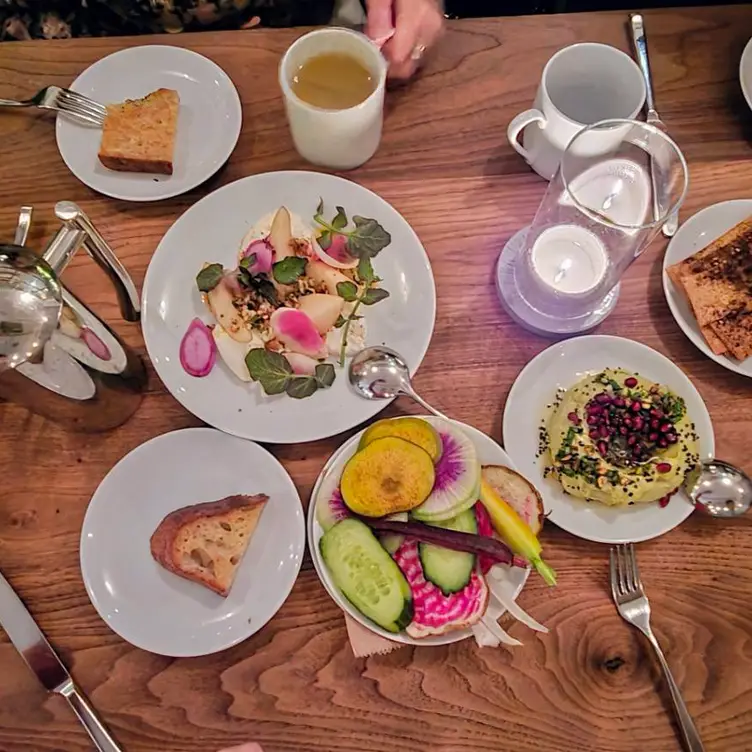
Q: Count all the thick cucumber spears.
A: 2